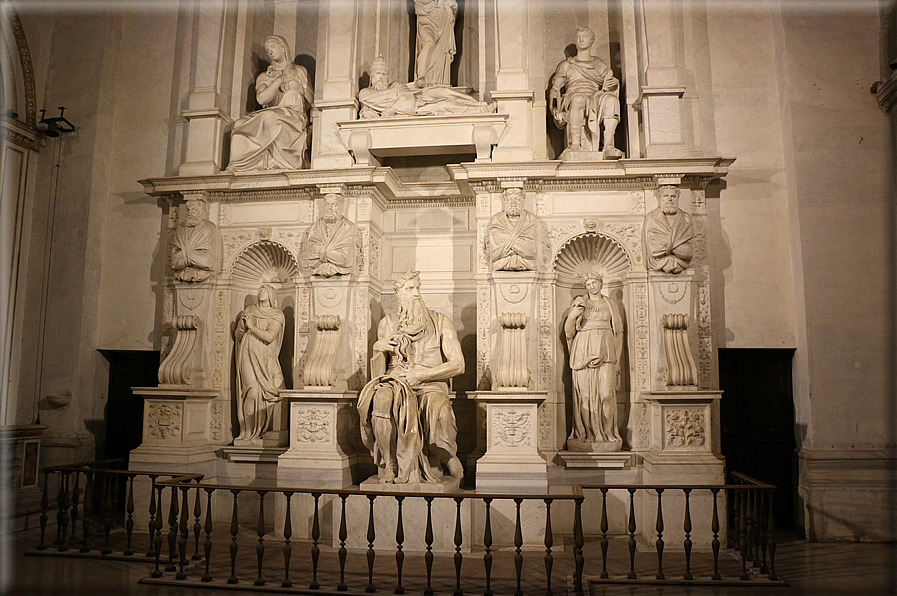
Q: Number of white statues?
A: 11